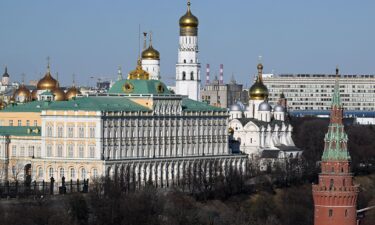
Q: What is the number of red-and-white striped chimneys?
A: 2